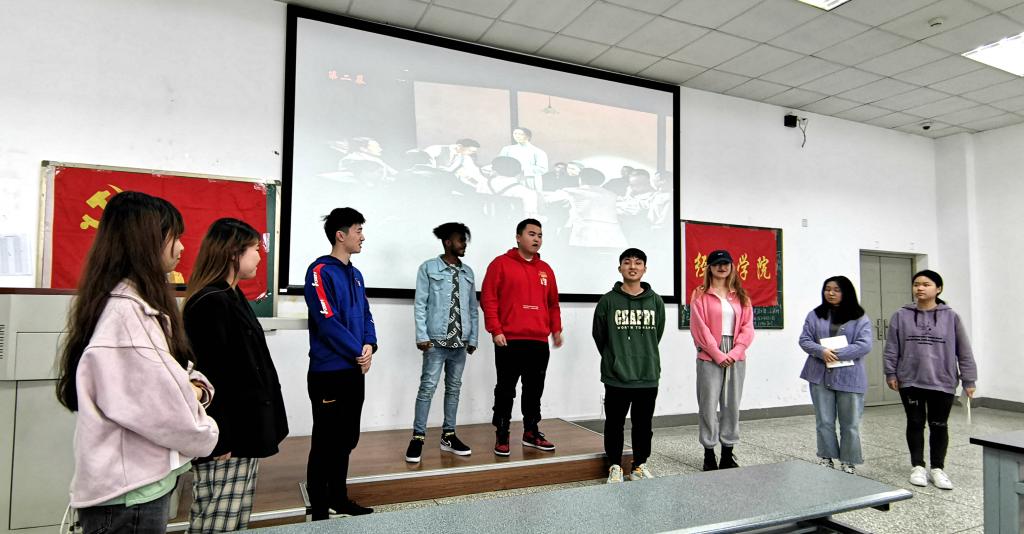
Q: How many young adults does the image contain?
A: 9